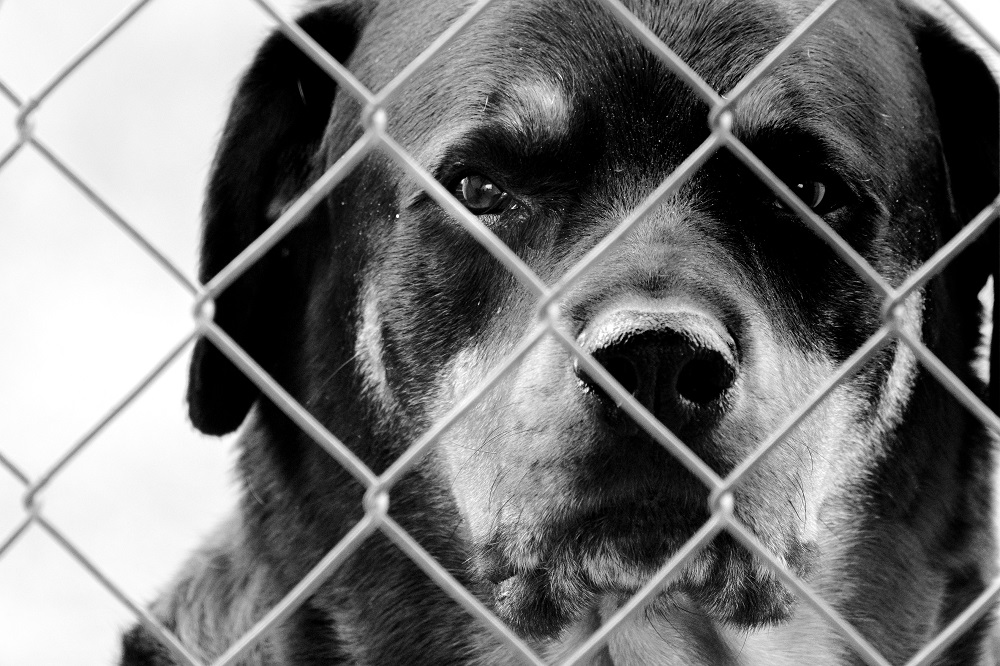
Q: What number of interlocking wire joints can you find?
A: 9